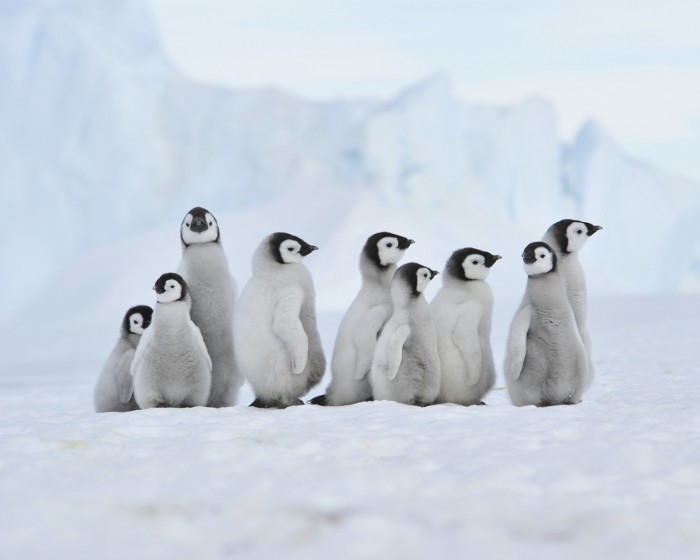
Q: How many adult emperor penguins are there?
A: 0